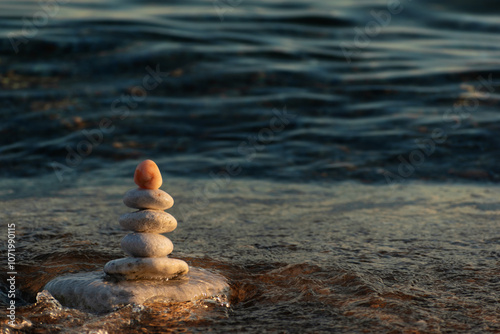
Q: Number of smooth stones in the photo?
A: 6